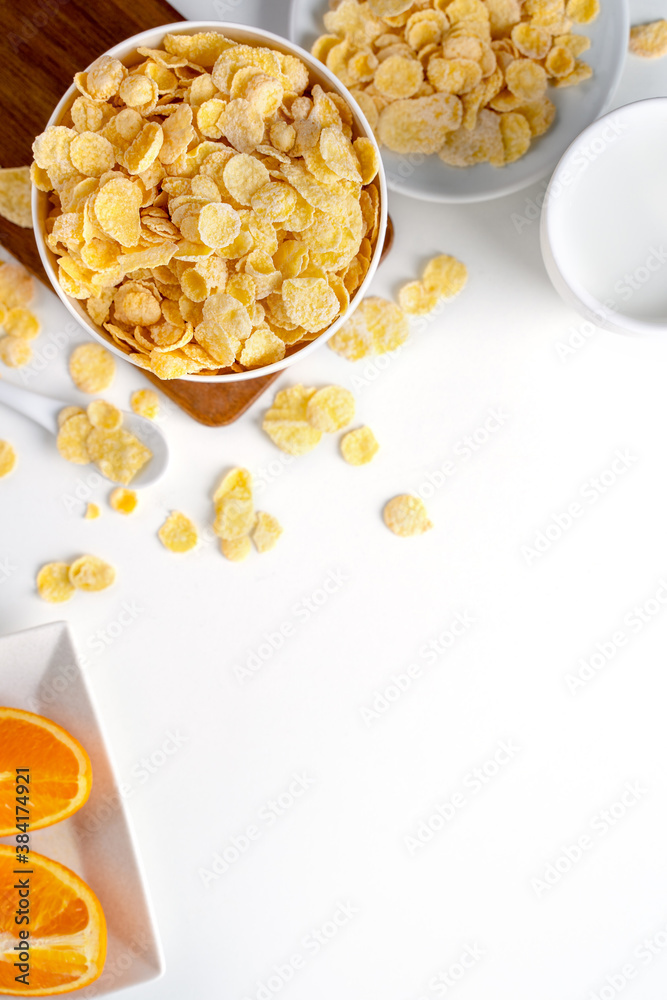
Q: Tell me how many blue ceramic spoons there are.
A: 0